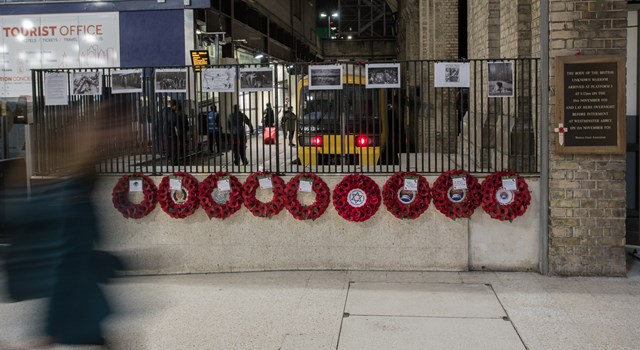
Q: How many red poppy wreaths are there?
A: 9